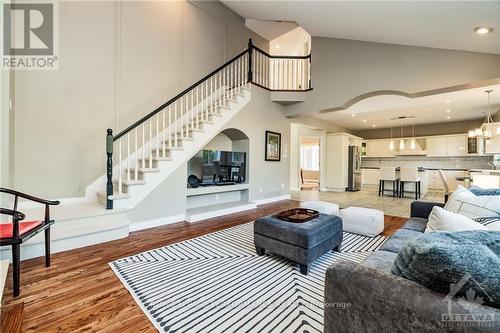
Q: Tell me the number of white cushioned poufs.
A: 2